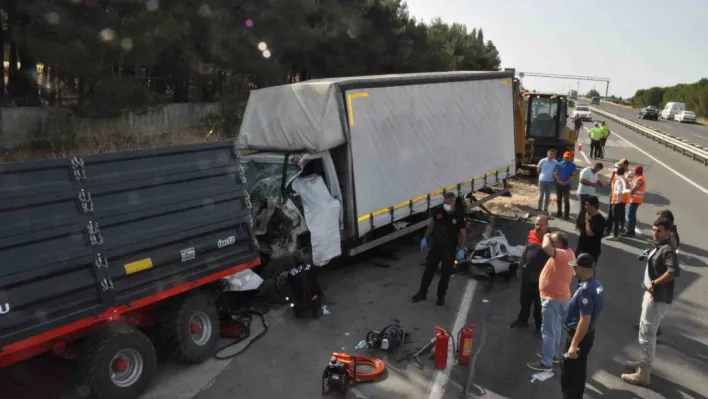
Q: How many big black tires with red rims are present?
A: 2